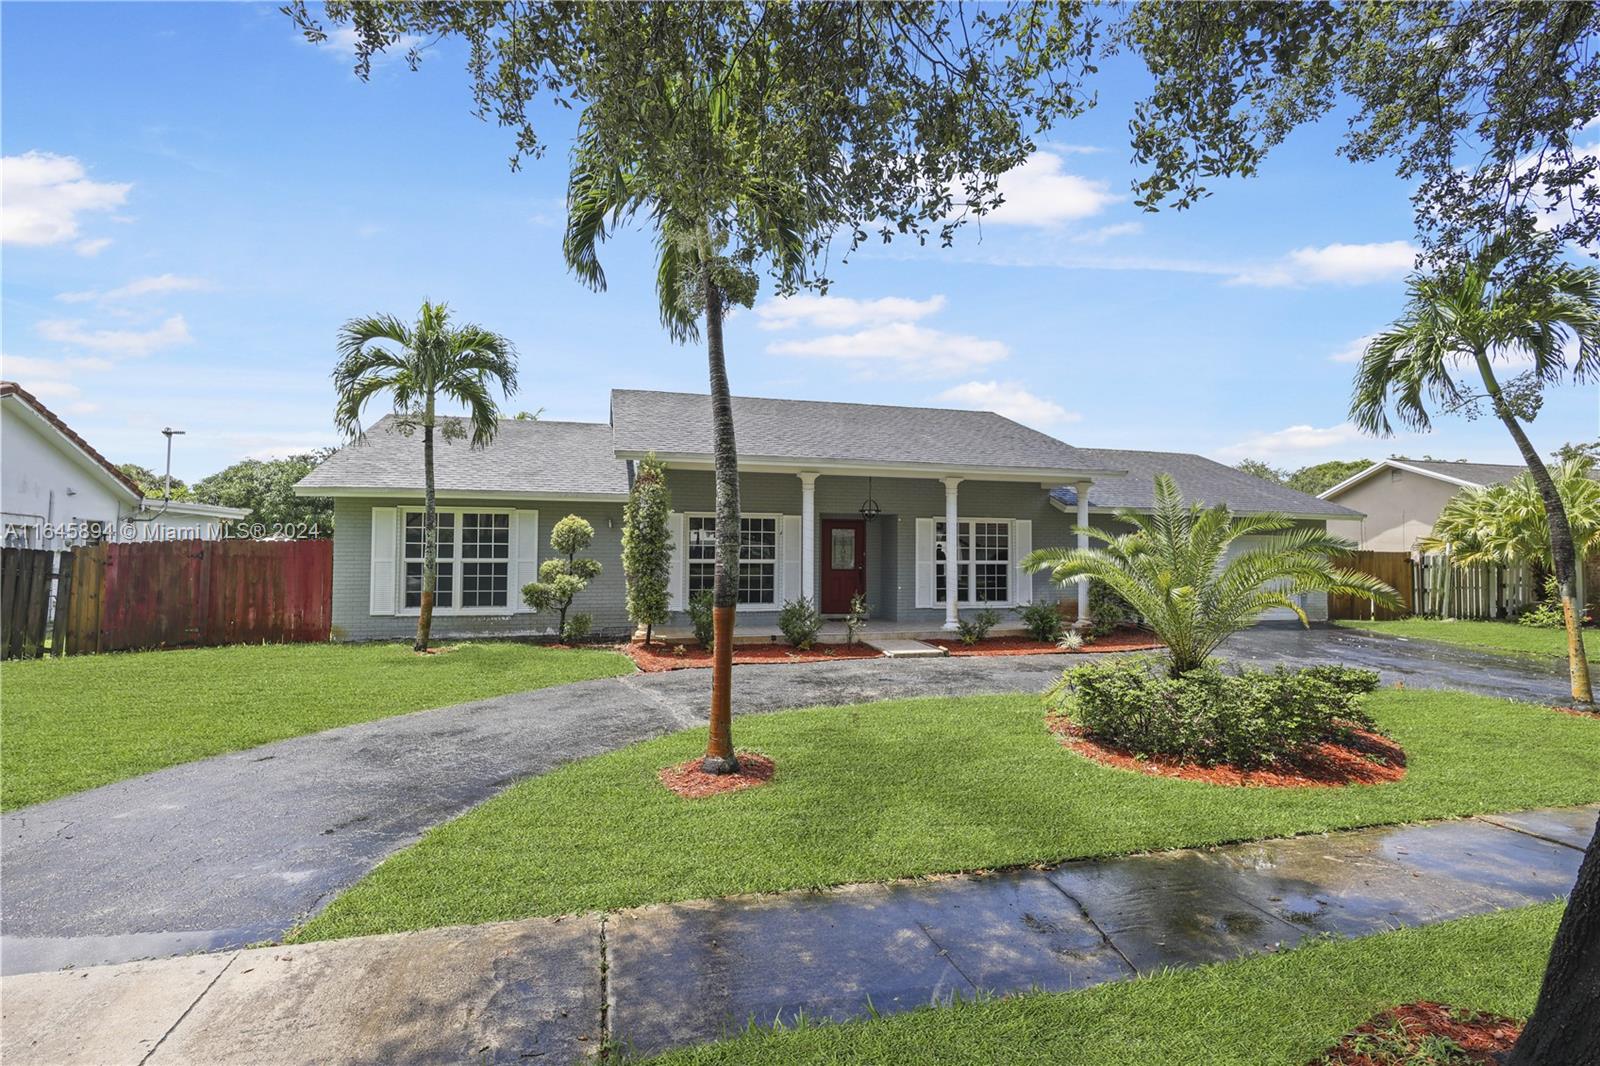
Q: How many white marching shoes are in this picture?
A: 0